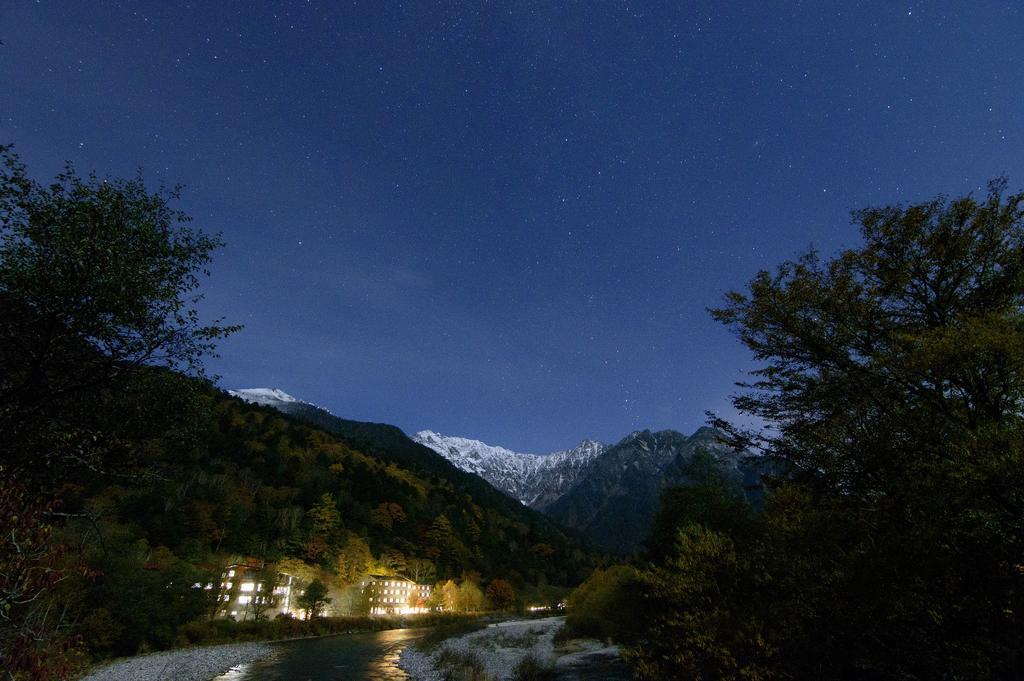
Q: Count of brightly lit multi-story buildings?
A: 2